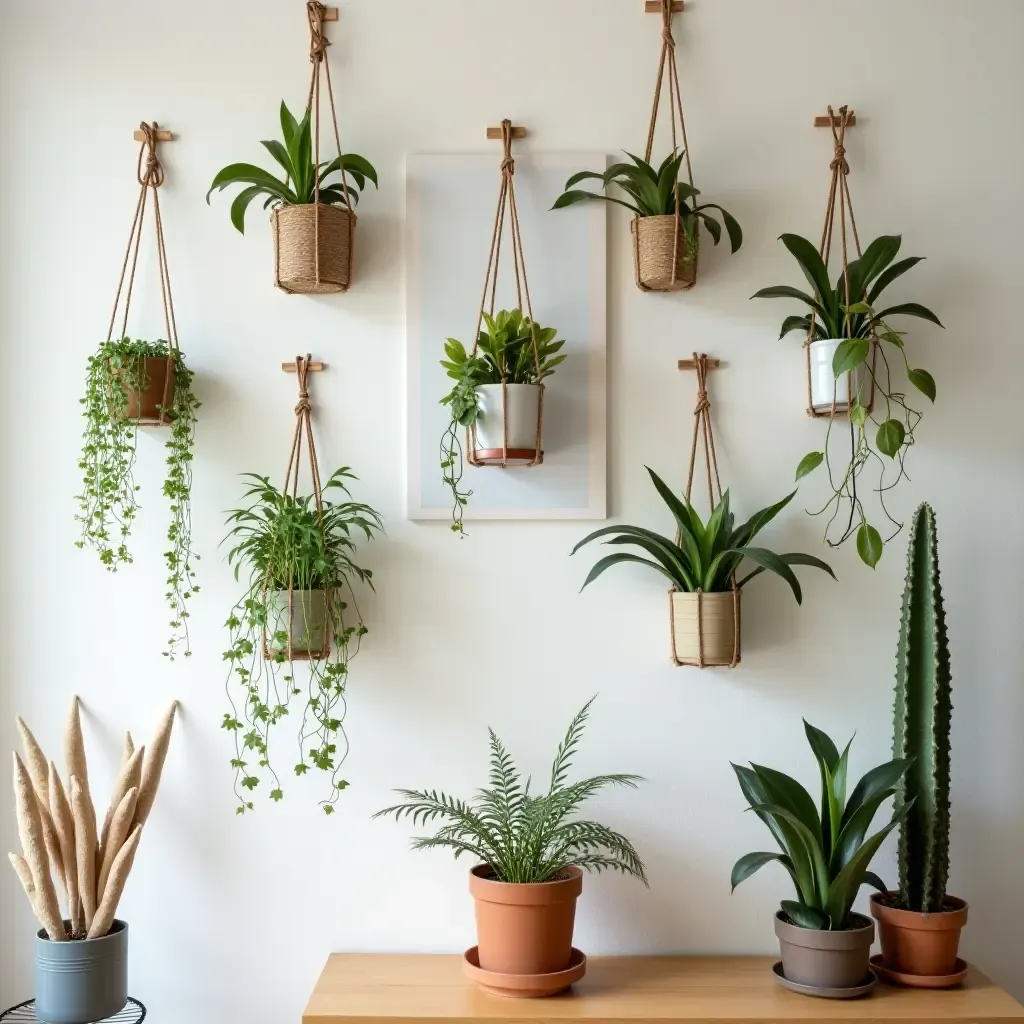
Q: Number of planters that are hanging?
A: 7